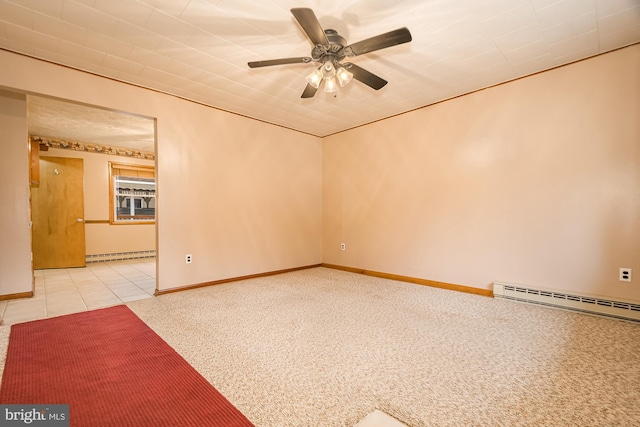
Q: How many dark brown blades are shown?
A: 5